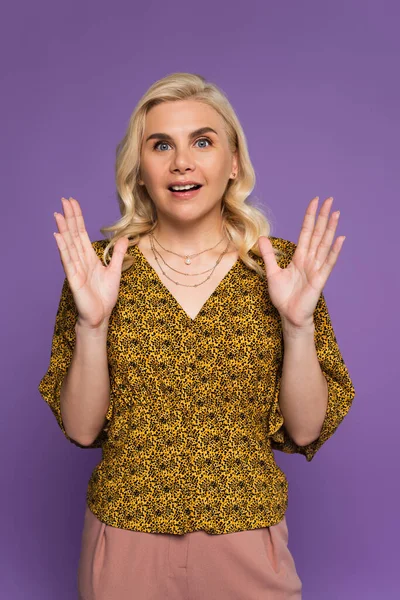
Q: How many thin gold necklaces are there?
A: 3